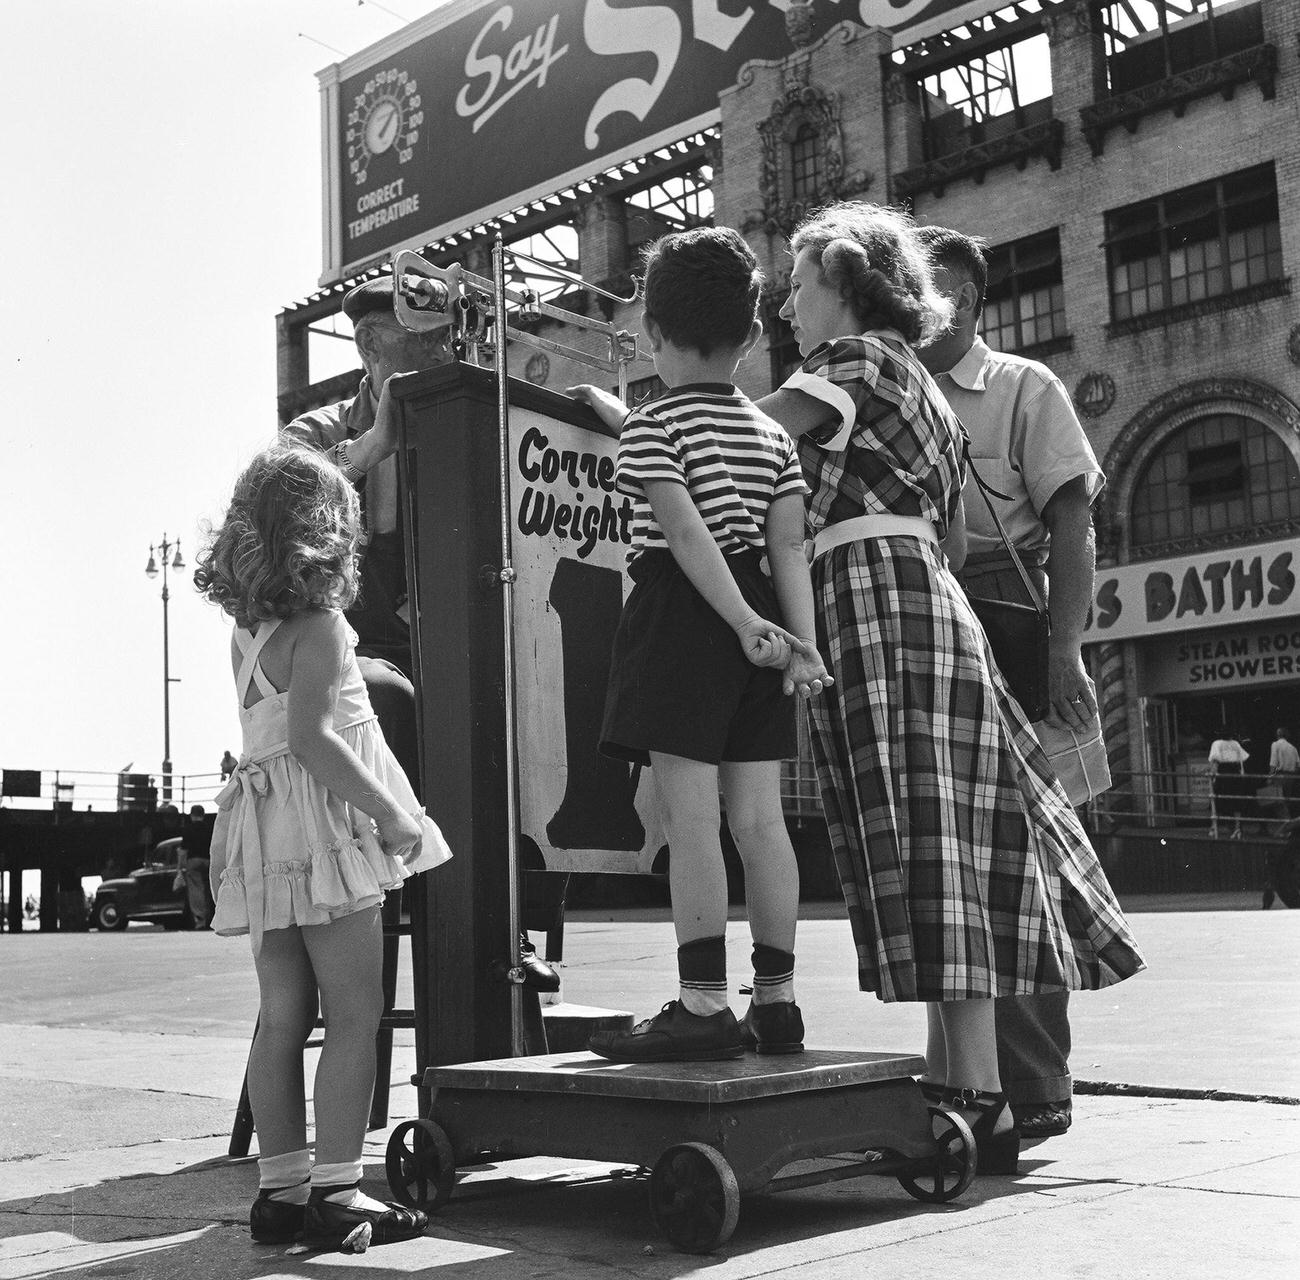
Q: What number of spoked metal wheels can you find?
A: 3